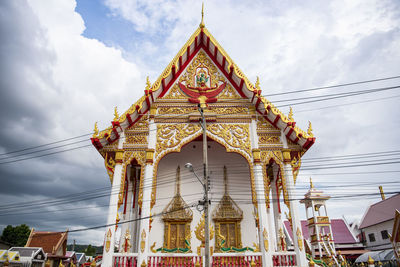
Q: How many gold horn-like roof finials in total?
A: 7